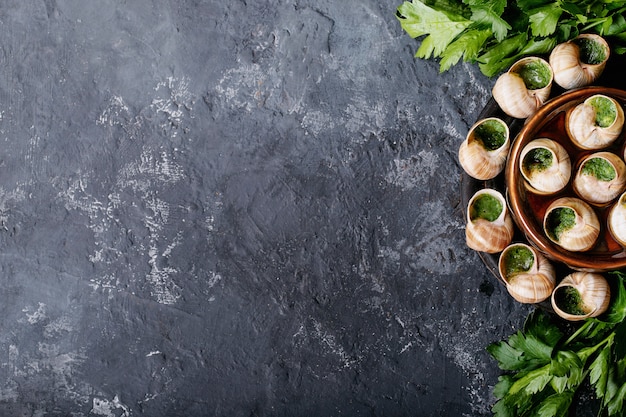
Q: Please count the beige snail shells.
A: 11